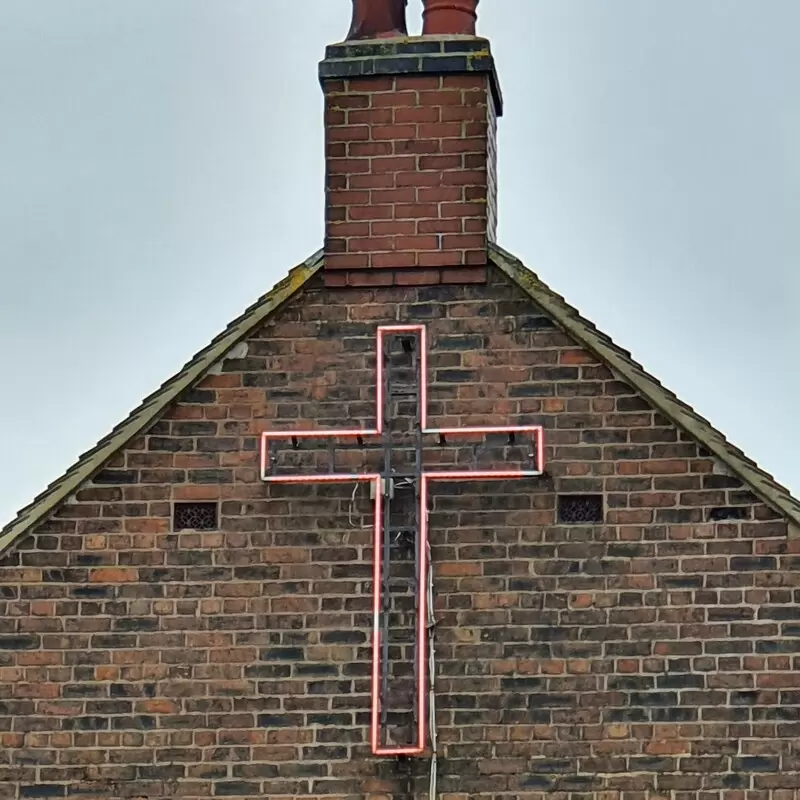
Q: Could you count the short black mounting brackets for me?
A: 5